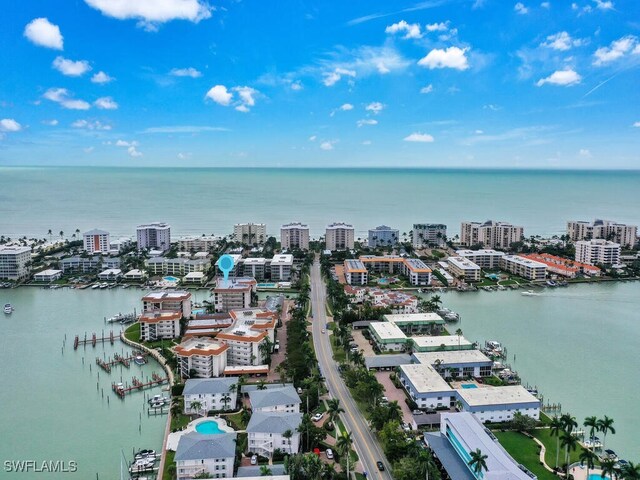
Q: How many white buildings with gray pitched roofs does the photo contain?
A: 4